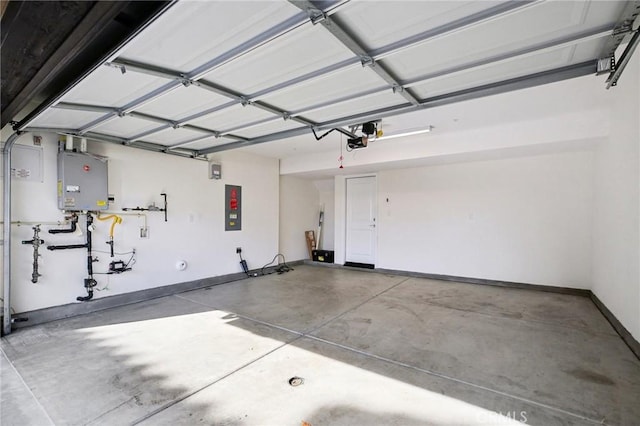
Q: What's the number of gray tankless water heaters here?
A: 1